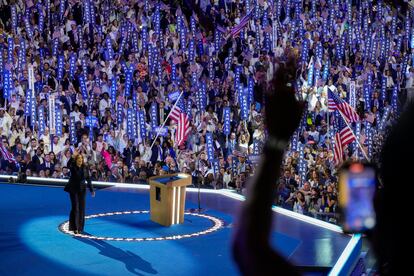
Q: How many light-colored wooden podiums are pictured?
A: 1